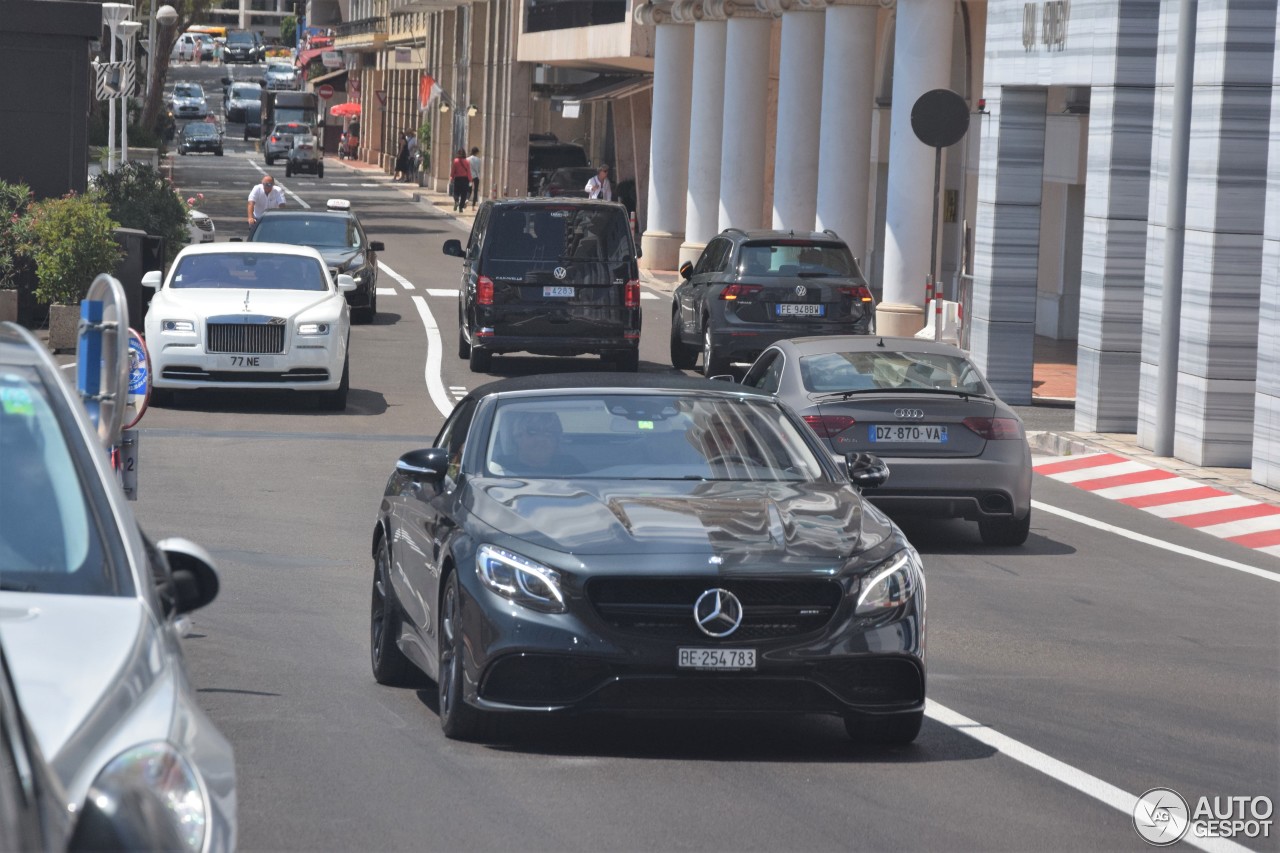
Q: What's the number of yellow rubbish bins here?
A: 0